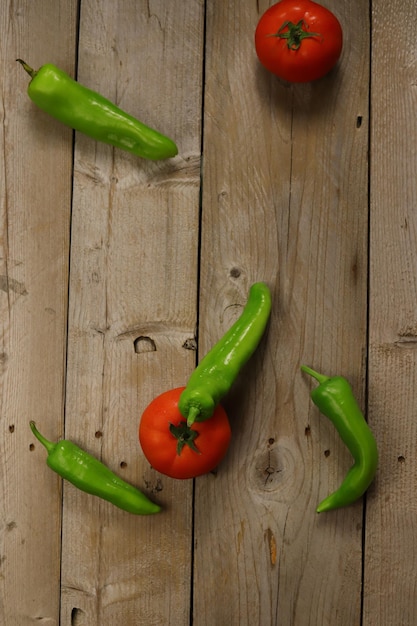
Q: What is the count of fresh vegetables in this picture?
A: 6